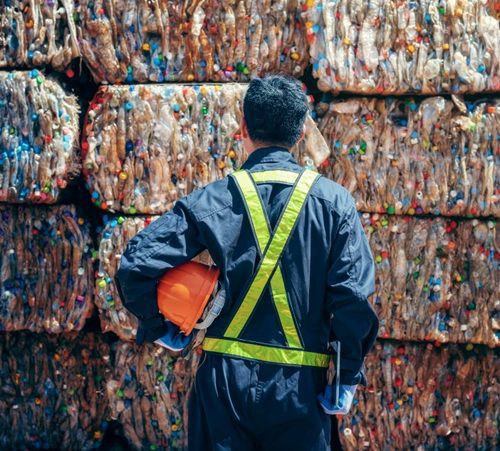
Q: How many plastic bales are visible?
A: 12